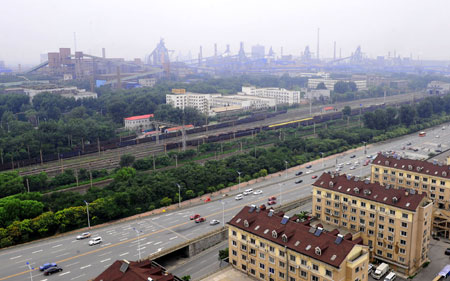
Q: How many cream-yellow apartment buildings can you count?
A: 3